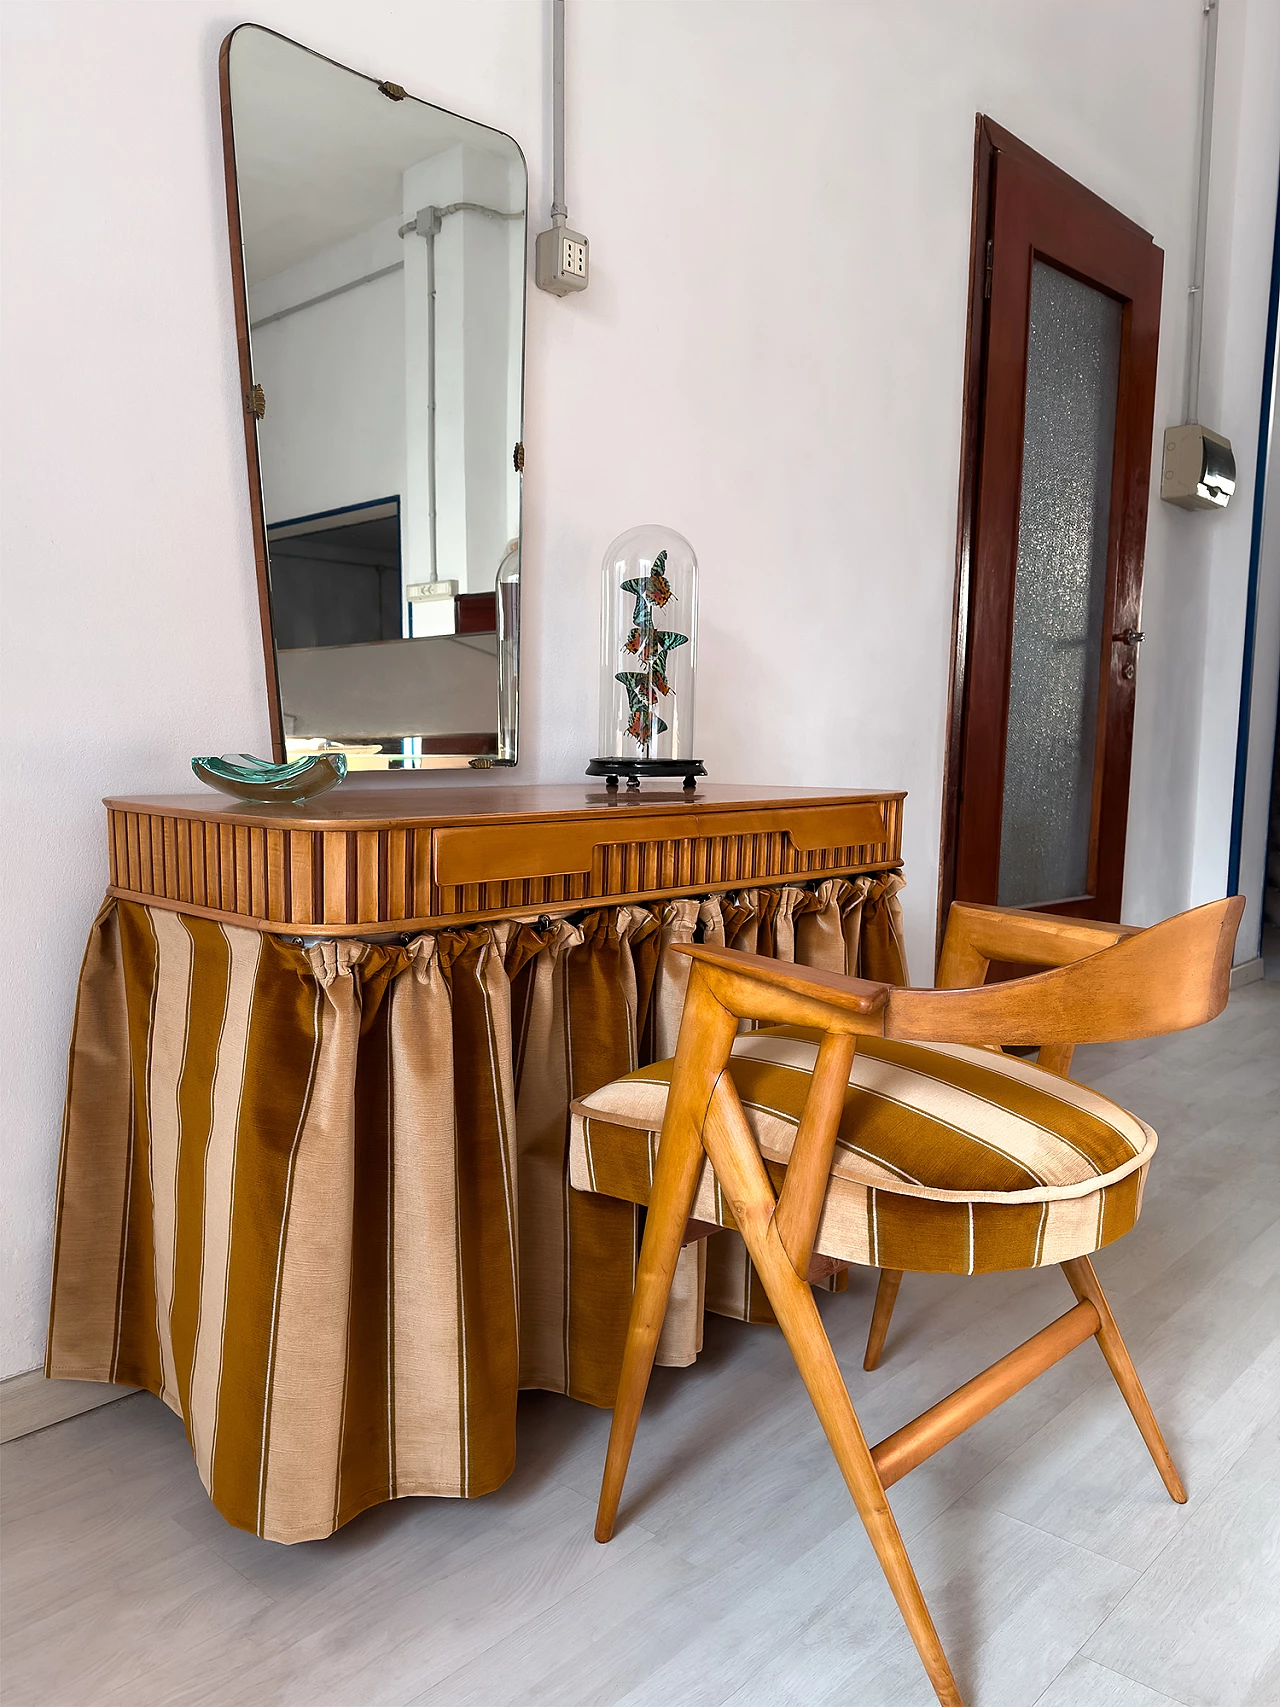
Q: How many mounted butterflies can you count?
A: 4